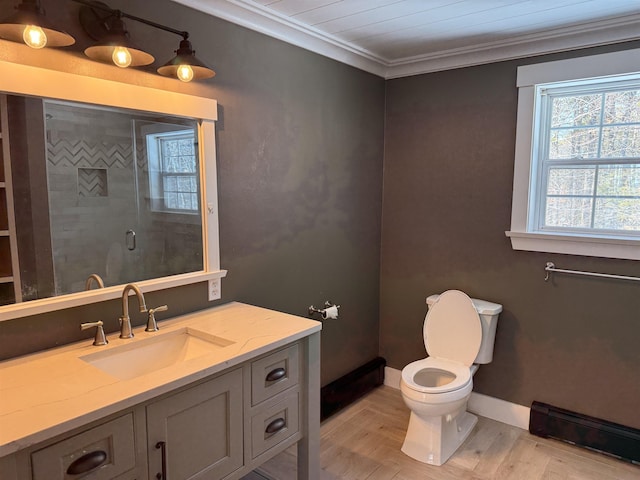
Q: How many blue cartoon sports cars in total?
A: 0